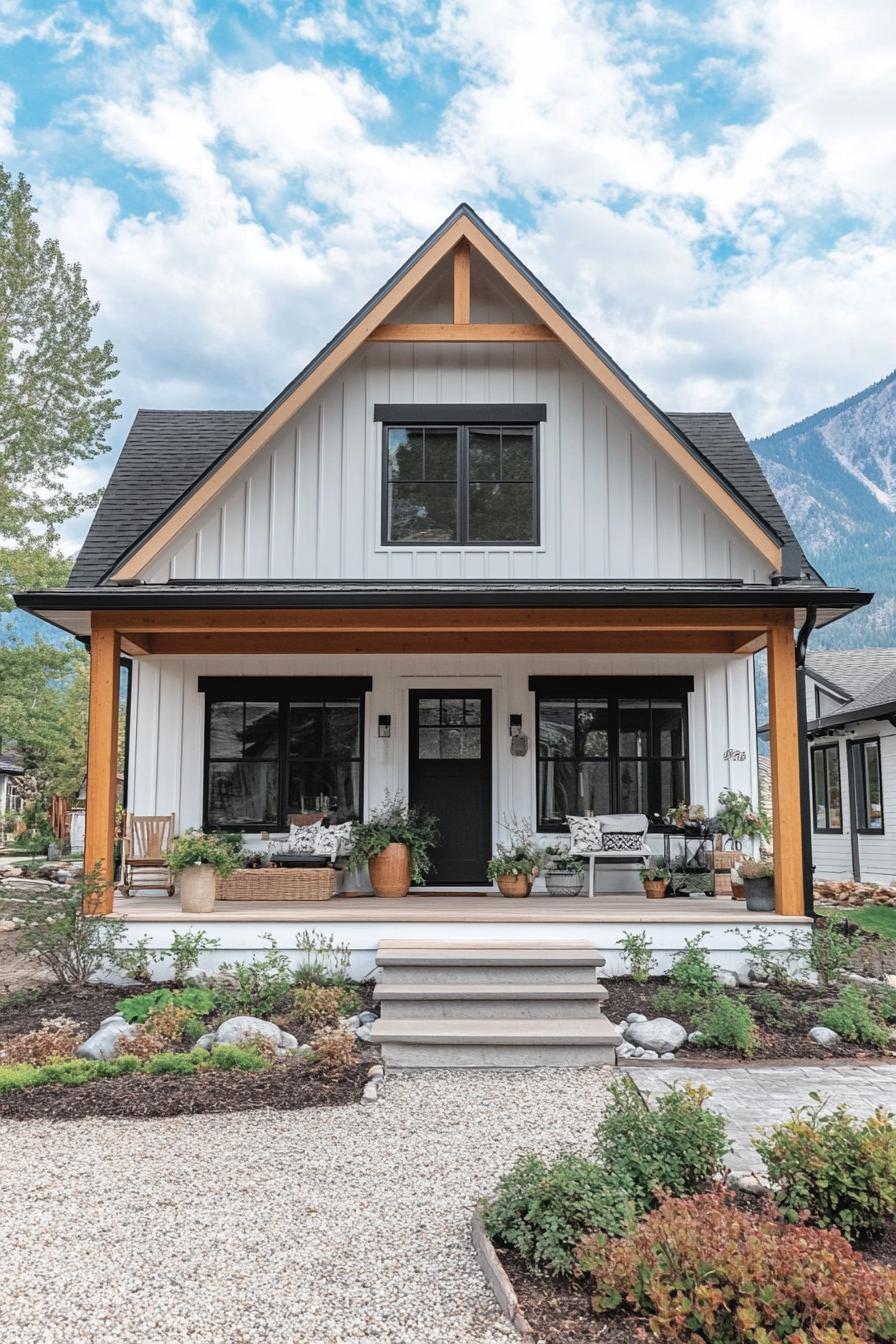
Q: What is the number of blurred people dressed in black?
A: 0